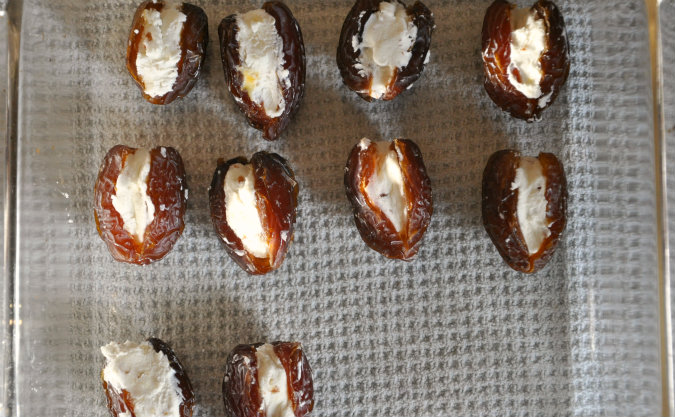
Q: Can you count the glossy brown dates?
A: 10